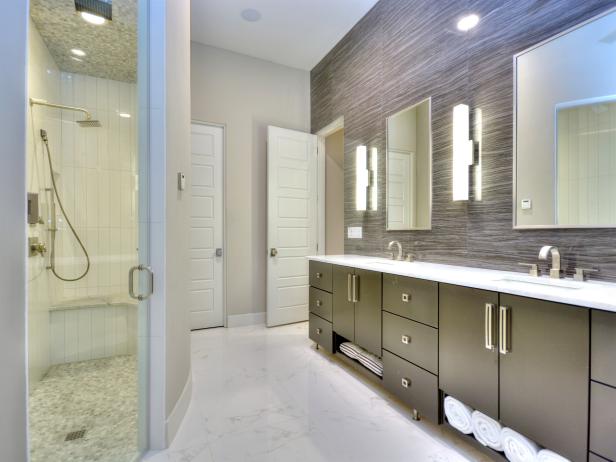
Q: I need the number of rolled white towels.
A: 4